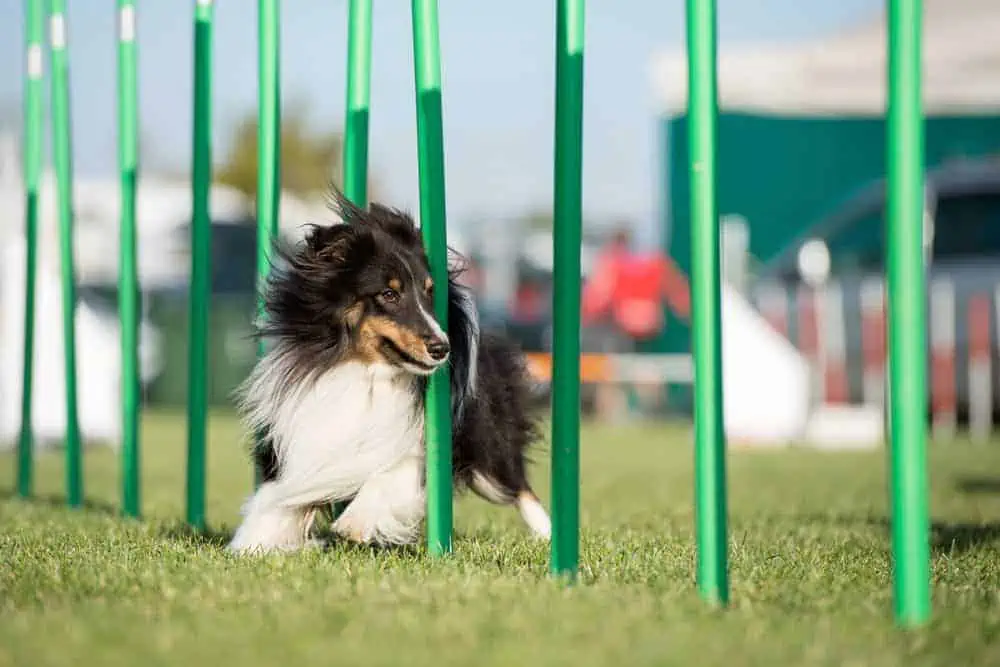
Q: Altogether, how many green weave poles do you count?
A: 10